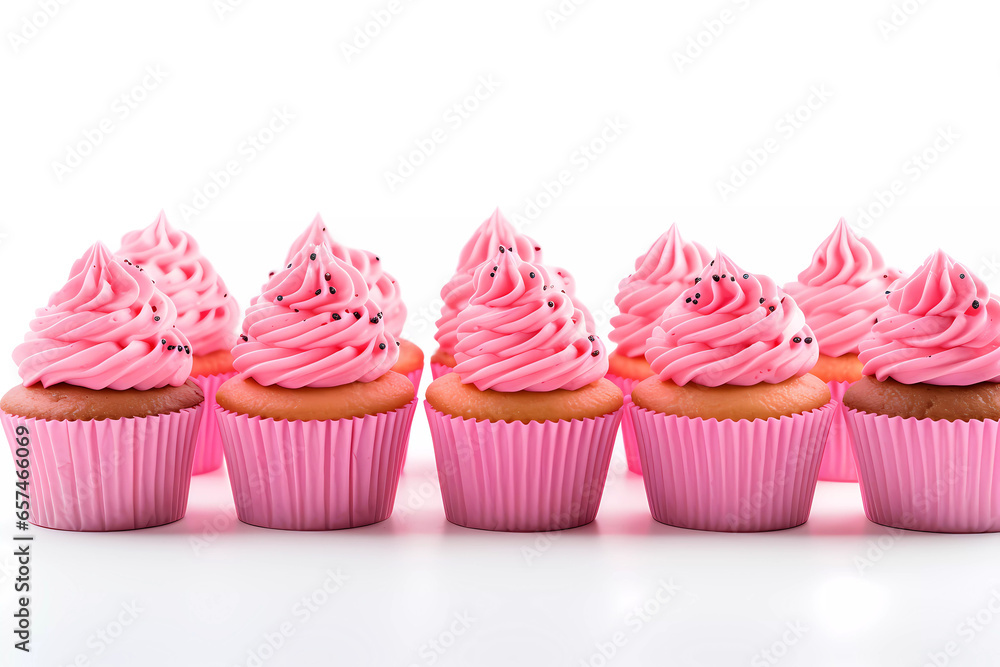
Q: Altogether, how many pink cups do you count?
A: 10